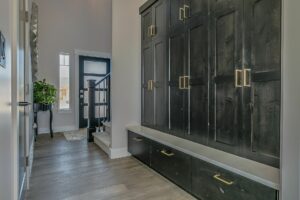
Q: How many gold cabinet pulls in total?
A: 13